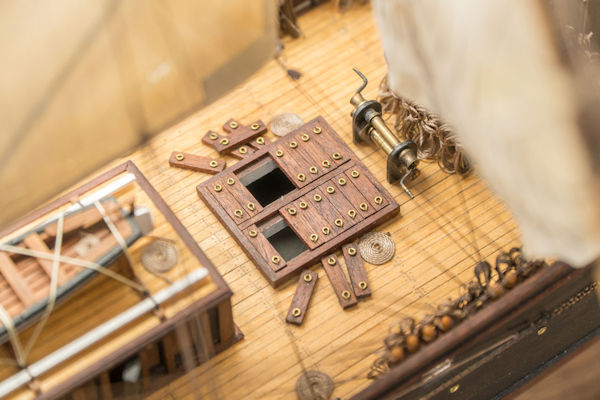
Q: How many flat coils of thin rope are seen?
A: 4